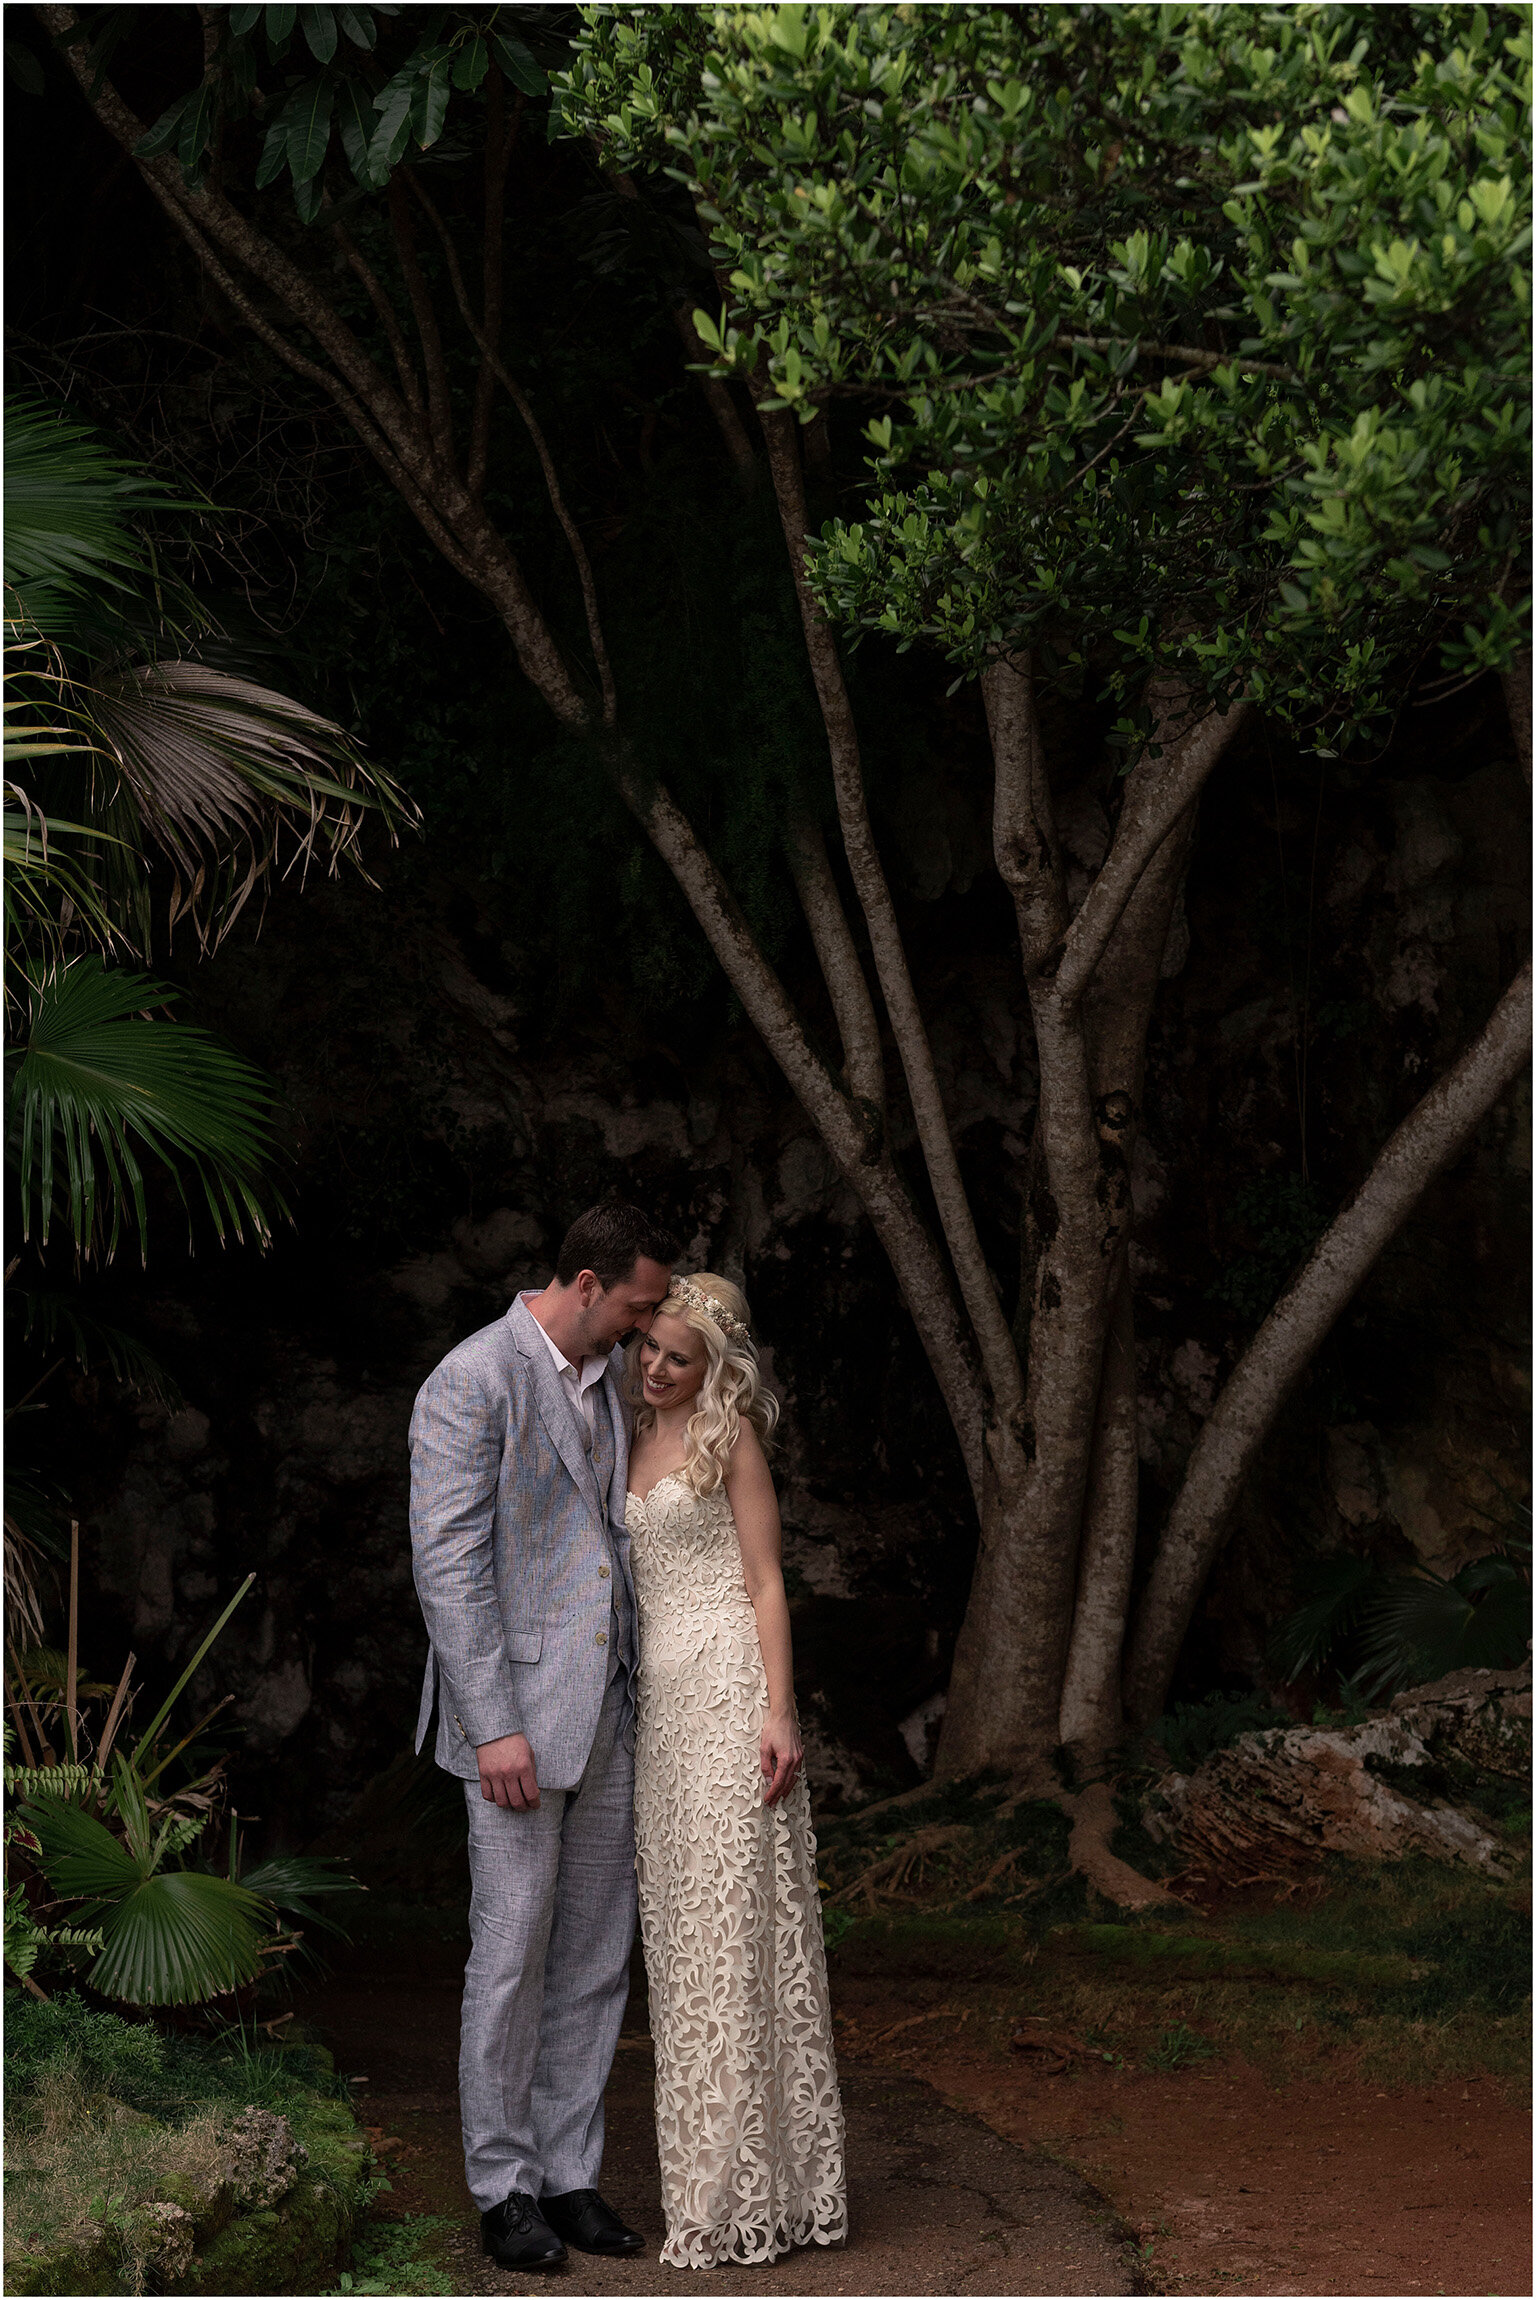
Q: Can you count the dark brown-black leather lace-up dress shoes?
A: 2